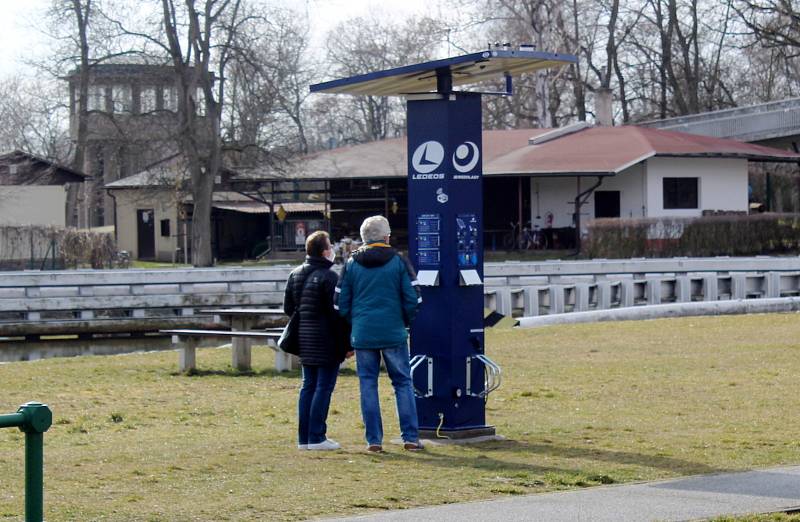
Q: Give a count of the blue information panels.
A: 2